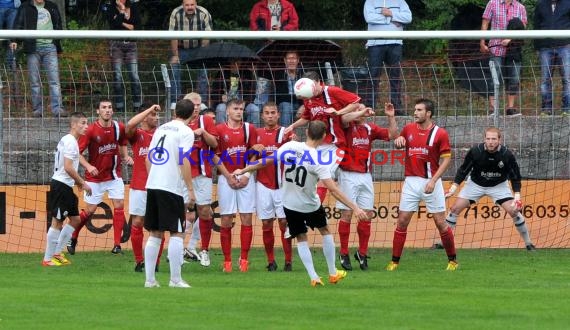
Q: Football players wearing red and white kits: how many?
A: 8